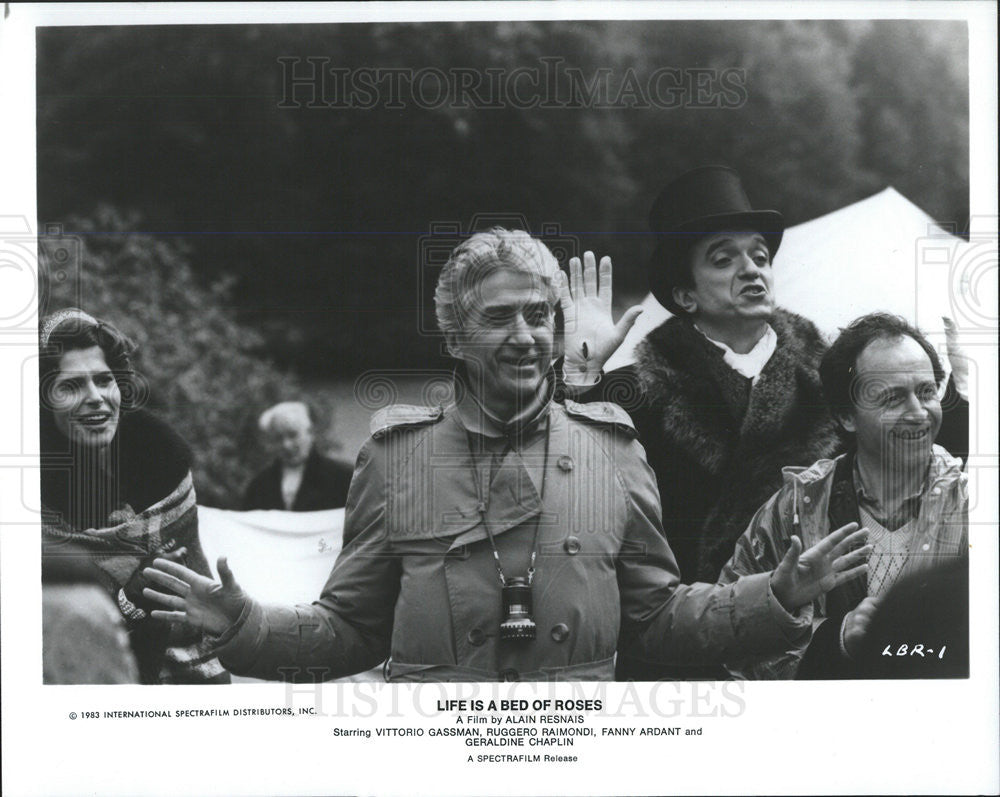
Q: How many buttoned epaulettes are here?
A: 2